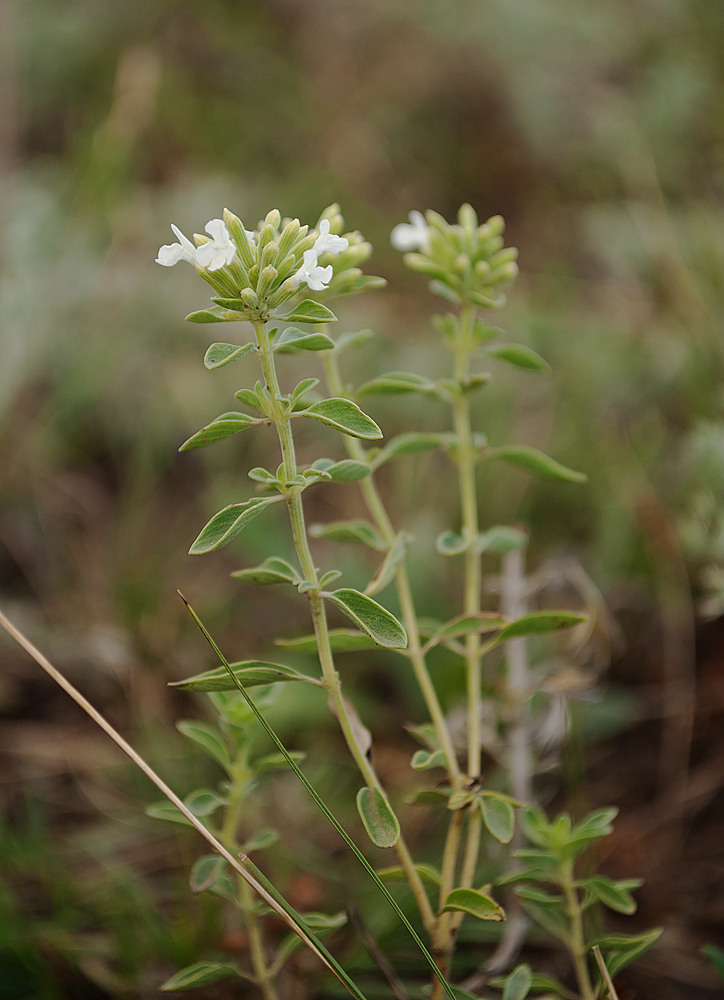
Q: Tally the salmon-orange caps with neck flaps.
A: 0